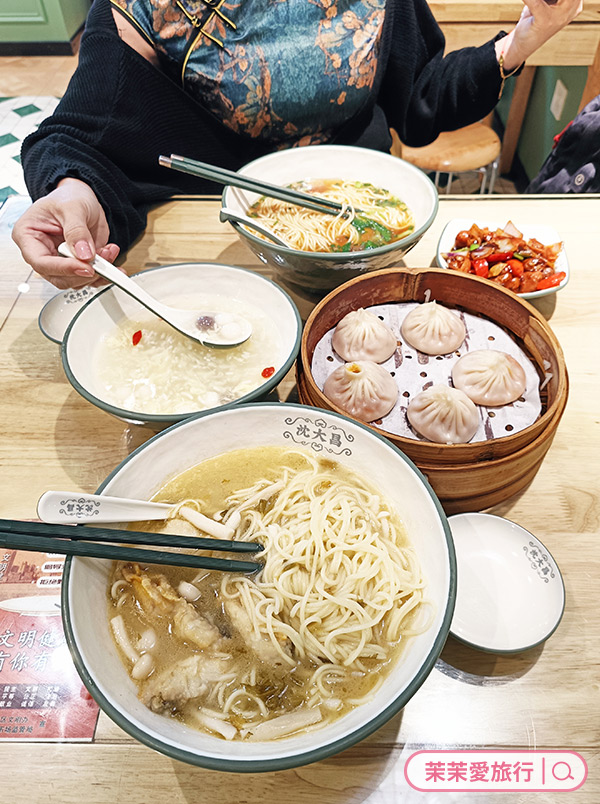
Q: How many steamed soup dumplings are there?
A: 5